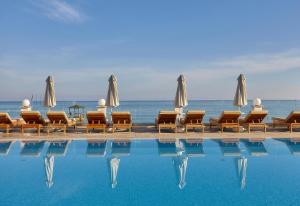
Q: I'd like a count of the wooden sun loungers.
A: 10